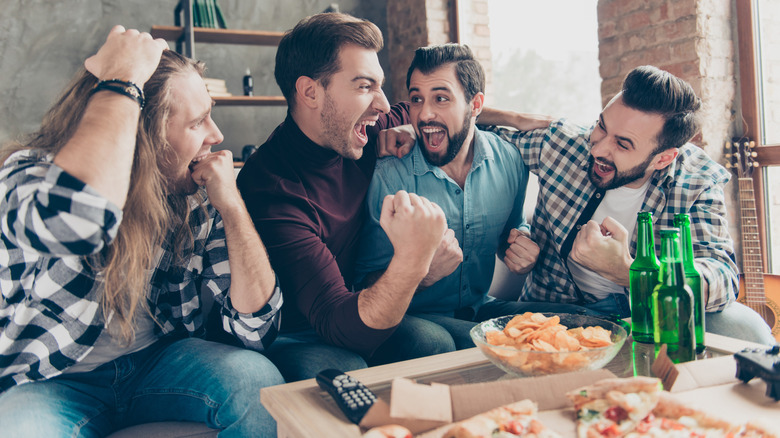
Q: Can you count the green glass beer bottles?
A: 3